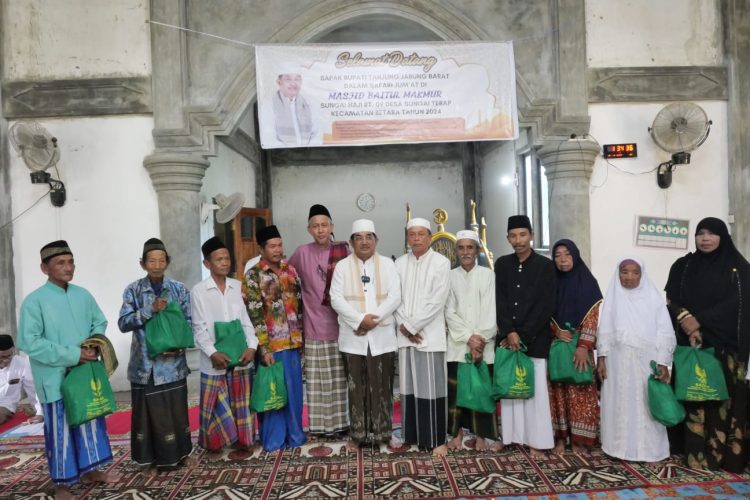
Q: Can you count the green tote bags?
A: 9